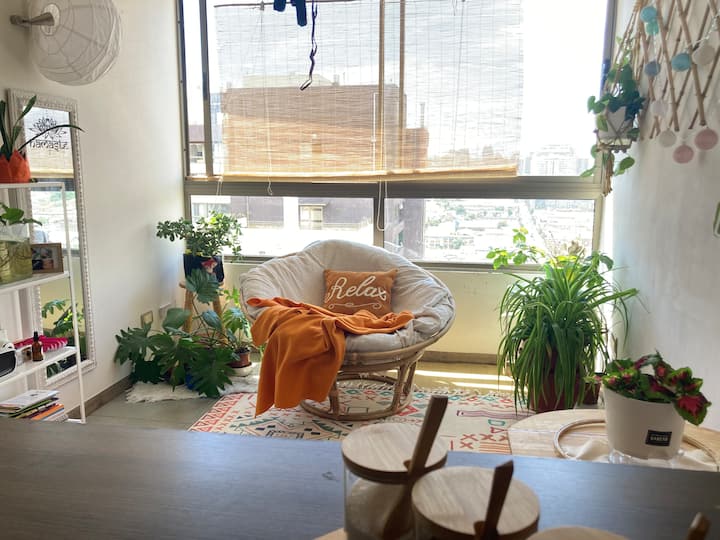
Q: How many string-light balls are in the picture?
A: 9